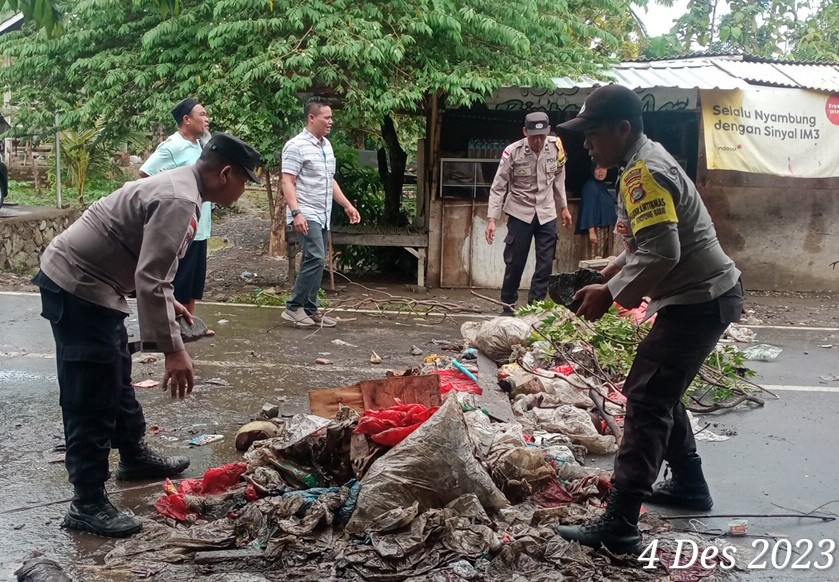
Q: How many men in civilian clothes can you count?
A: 2